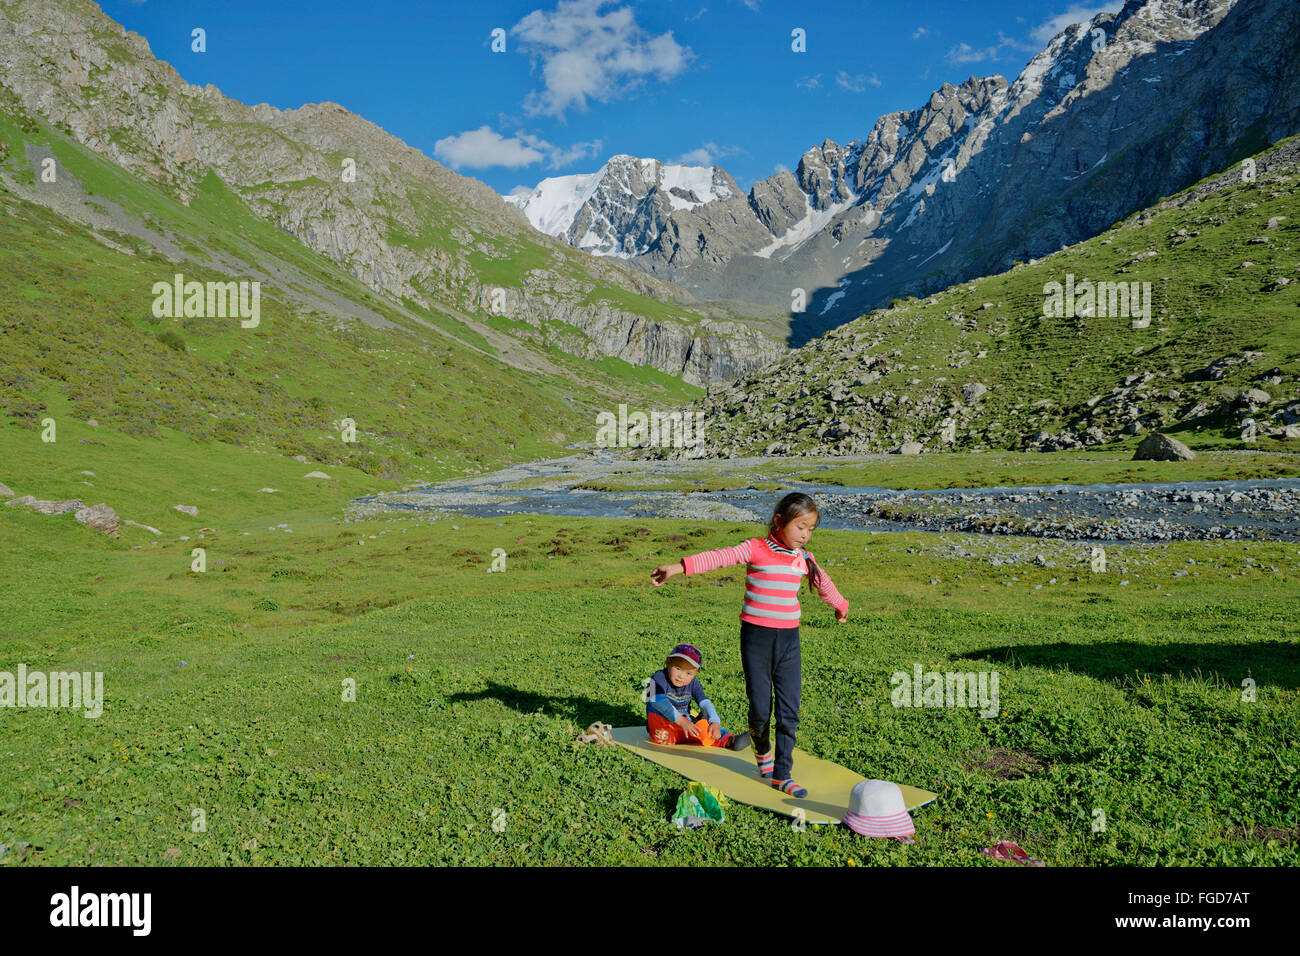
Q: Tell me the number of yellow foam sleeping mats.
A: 1